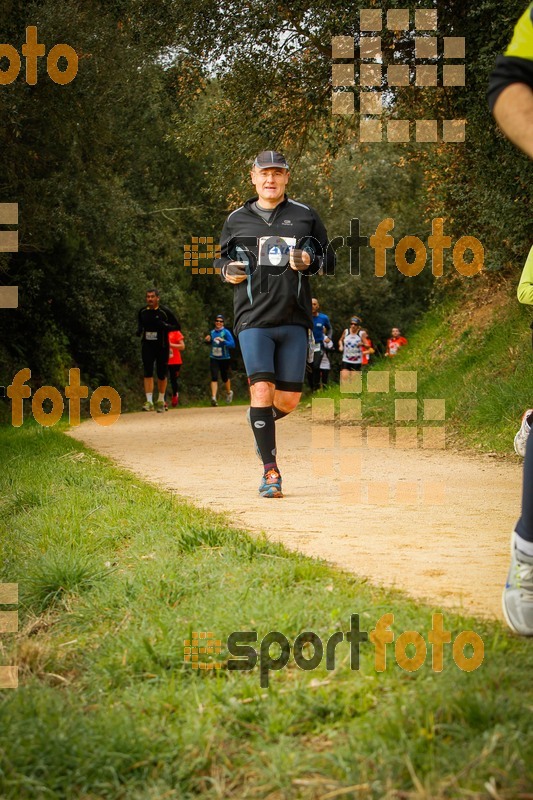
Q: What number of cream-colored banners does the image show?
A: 0